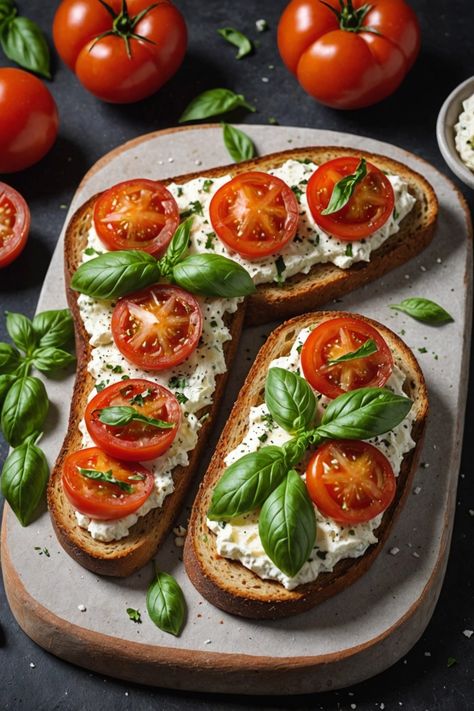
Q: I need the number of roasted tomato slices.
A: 8